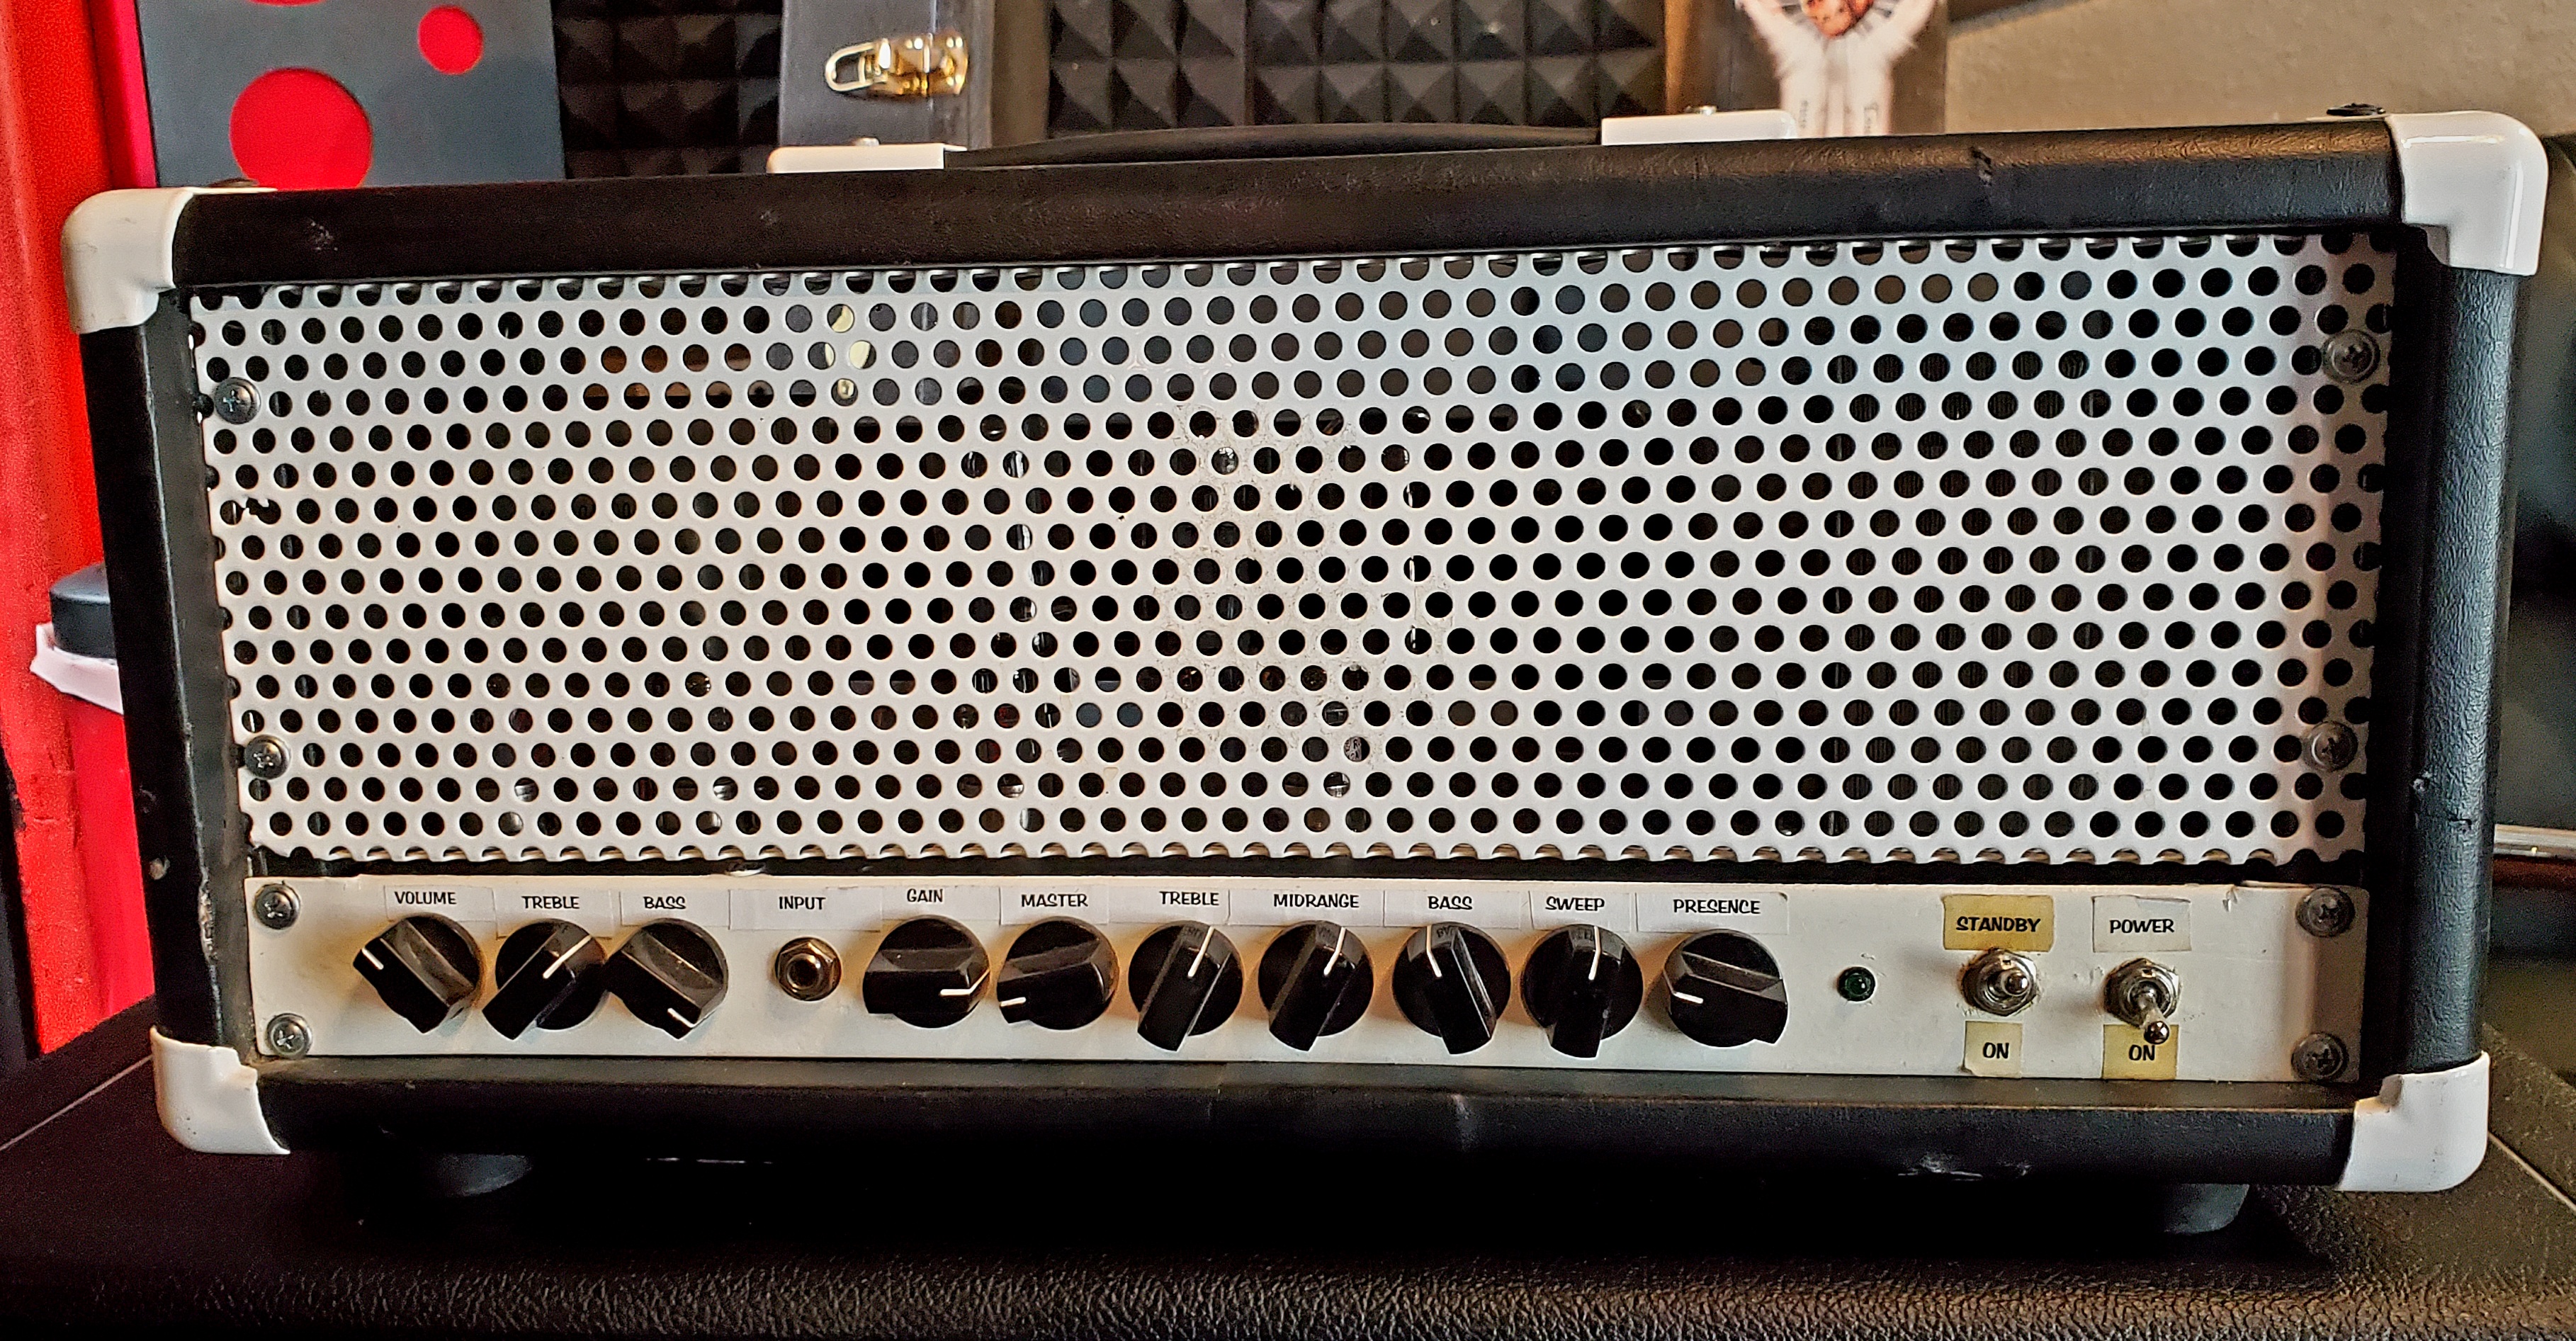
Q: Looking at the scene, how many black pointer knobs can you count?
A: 10